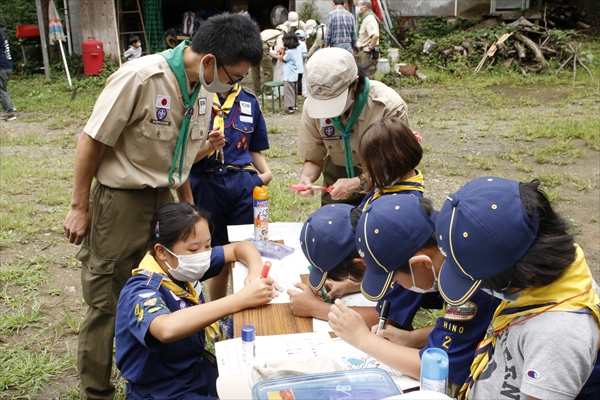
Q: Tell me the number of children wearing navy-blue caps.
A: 3